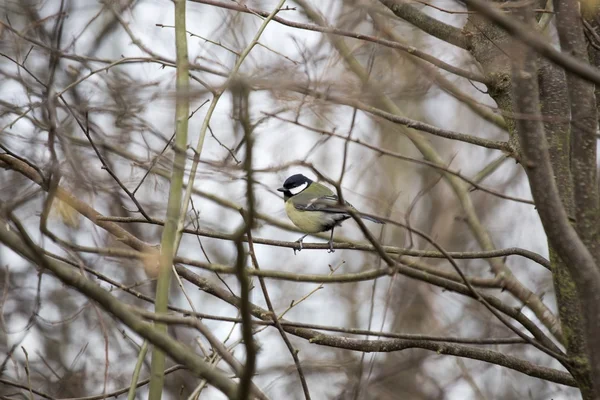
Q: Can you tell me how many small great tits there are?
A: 1